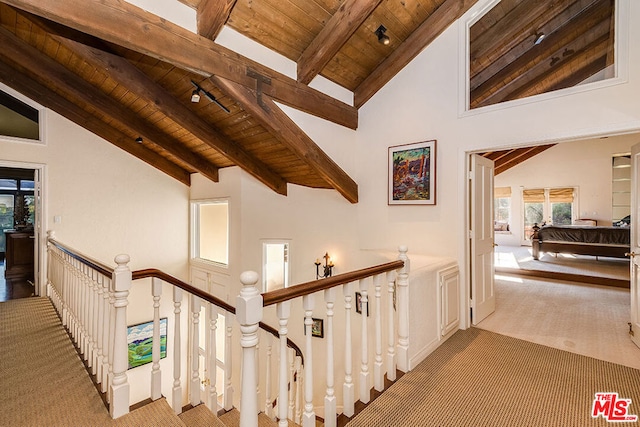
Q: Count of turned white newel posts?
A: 4